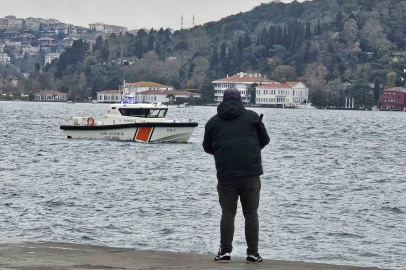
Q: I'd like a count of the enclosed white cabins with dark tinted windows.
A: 1